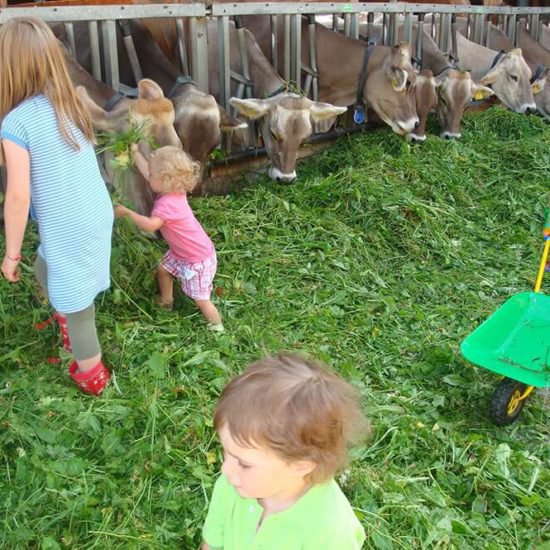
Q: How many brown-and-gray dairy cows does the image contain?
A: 8